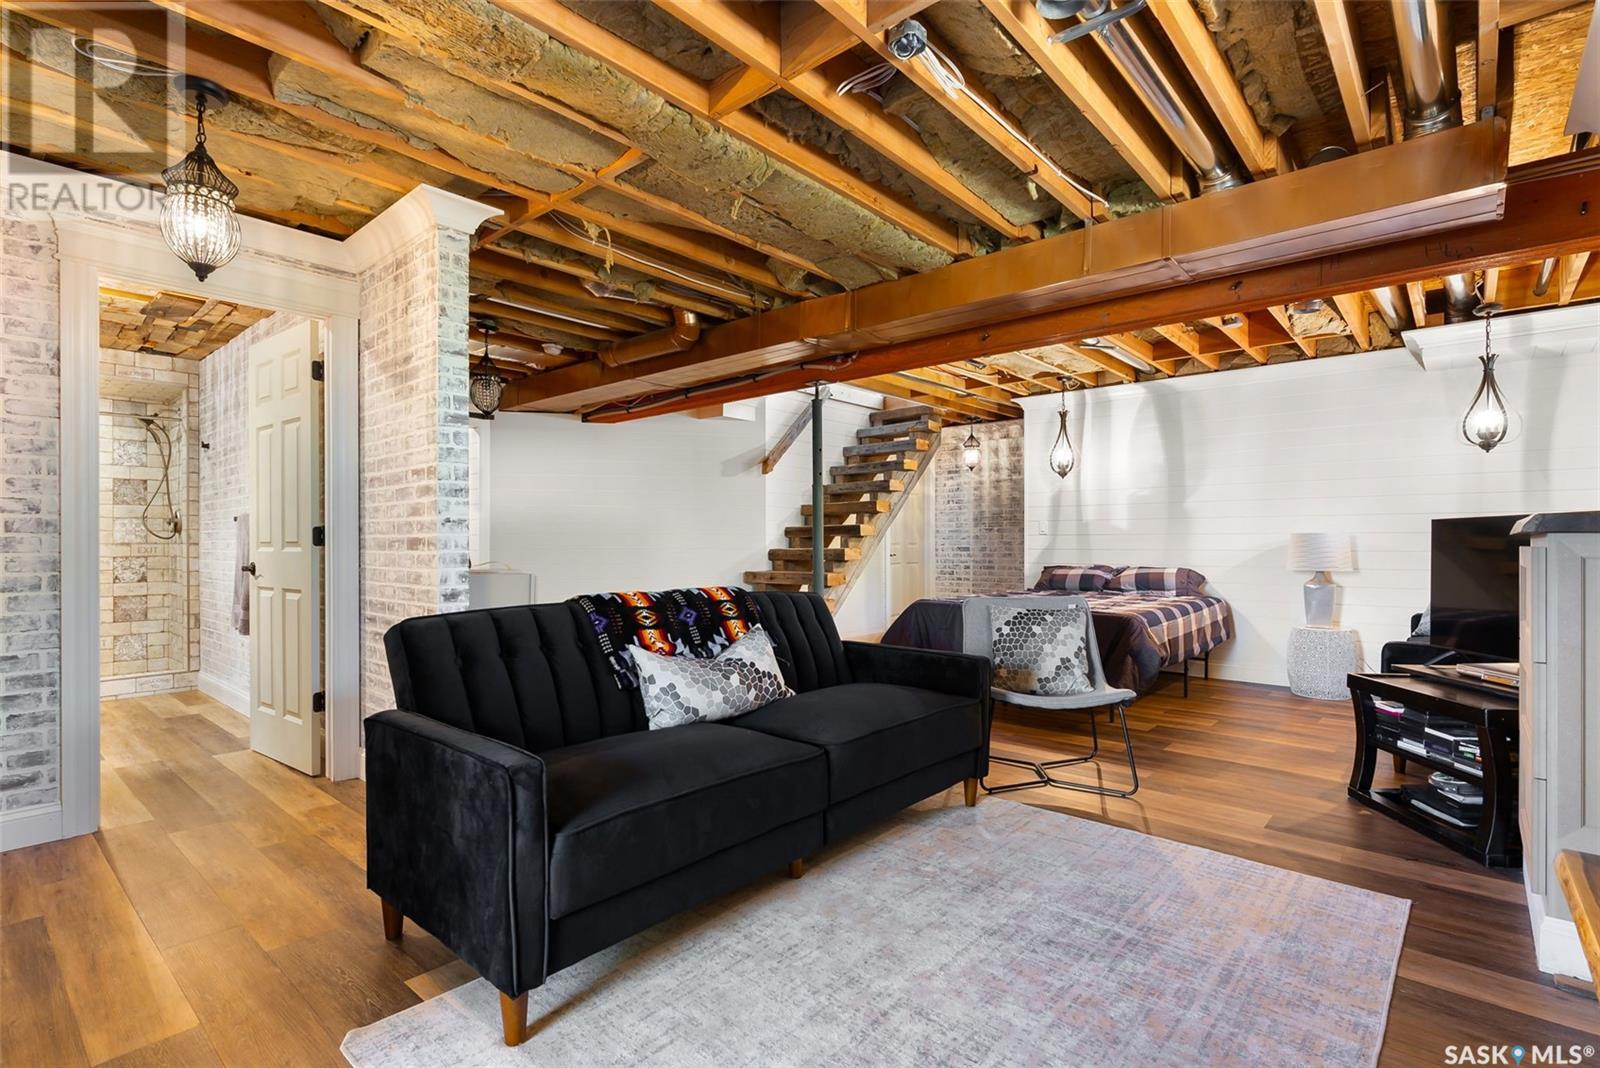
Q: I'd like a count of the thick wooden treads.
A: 9